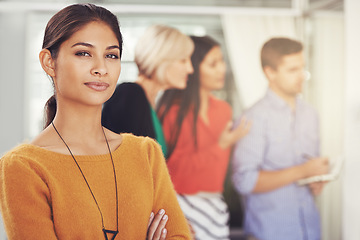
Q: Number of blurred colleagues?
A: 3